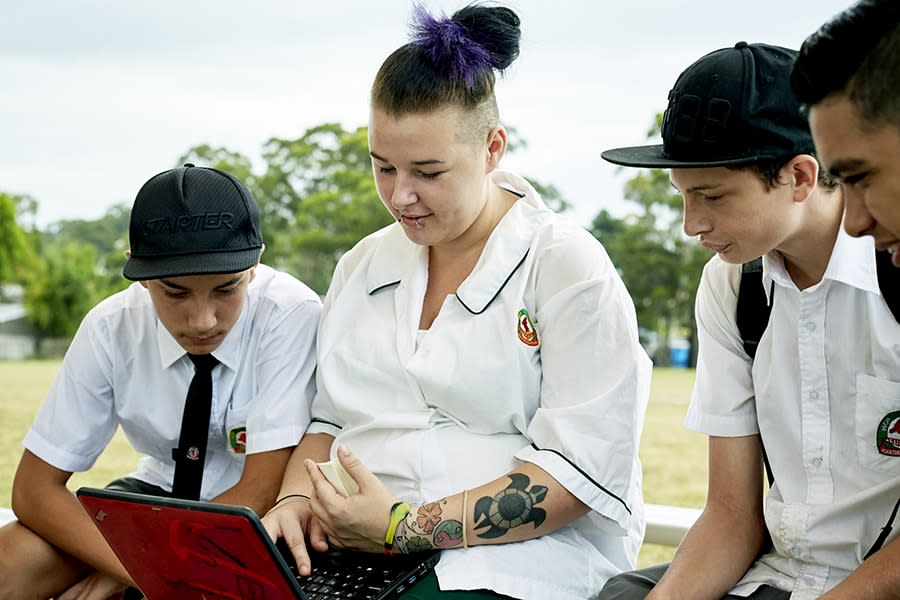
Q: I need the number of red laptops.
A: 1